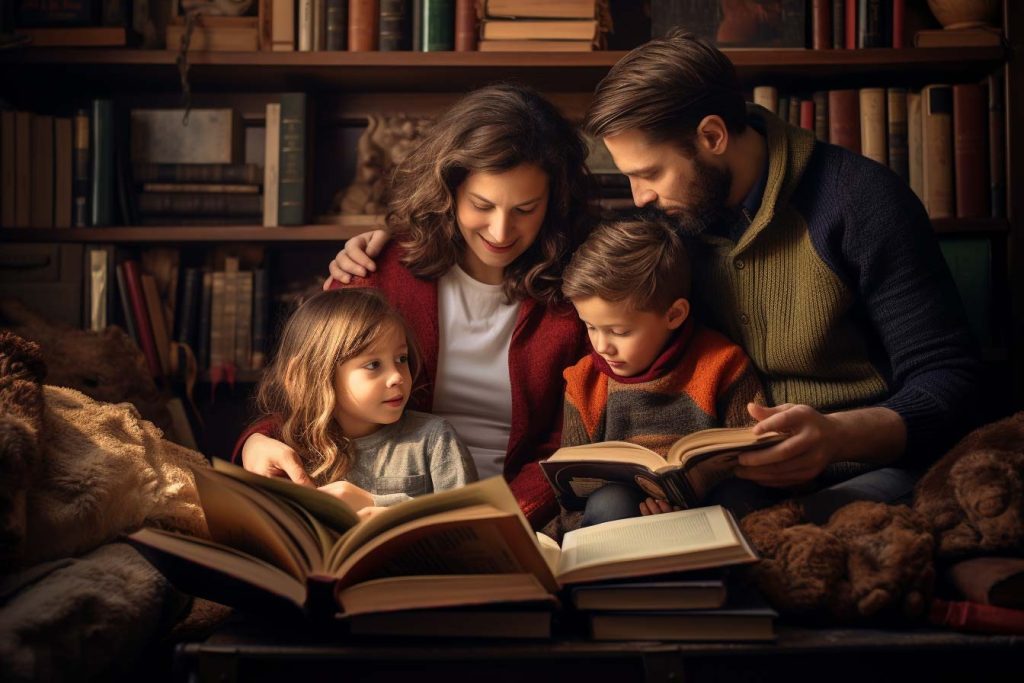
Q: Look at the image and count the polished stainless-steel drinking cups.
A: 0